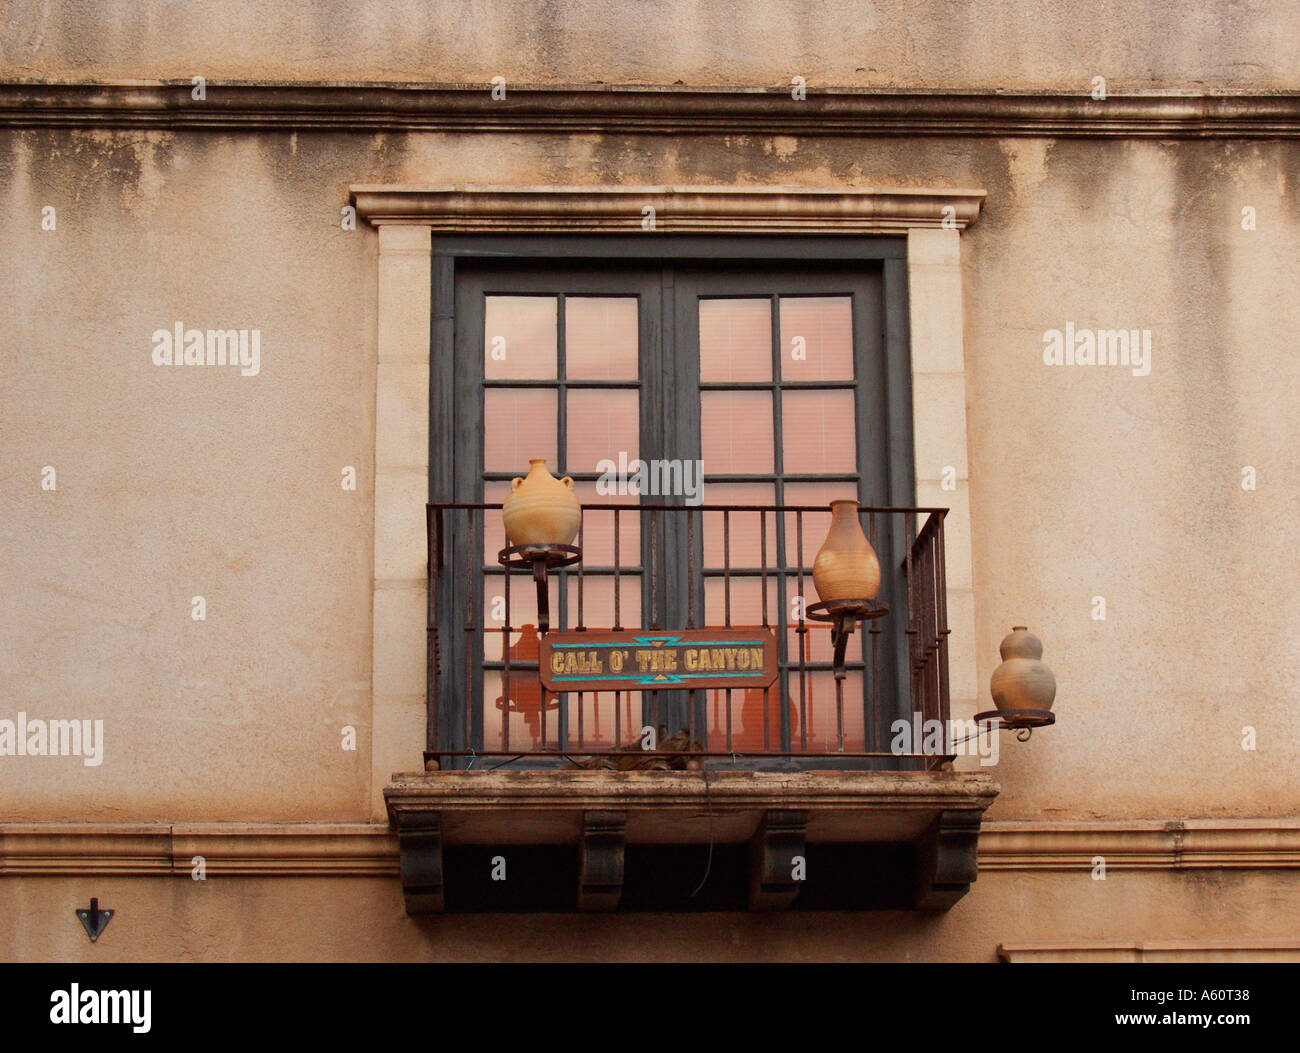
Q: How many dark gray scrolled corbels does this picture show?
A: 4